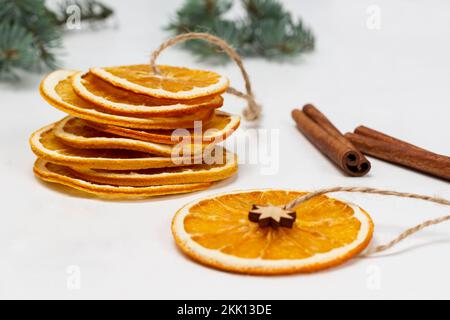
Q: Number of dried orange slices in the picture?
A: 9